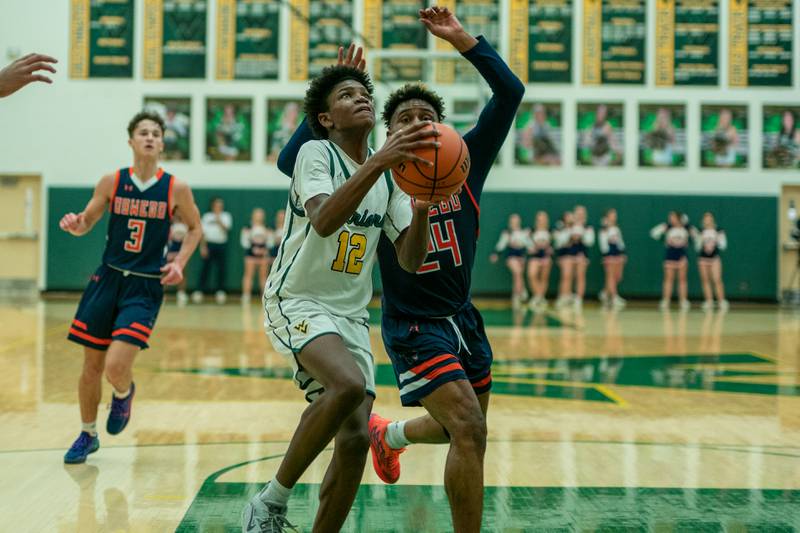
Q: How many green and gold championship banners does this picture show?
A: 10